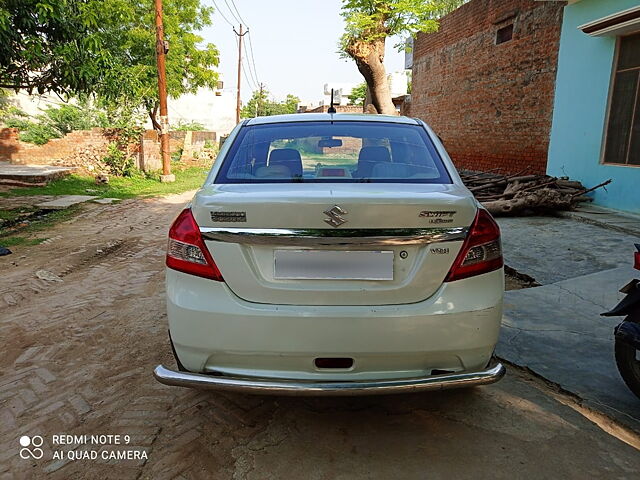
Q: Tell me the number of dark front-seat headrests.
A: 2